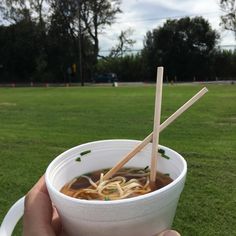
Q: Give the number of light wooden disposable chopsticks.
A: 2